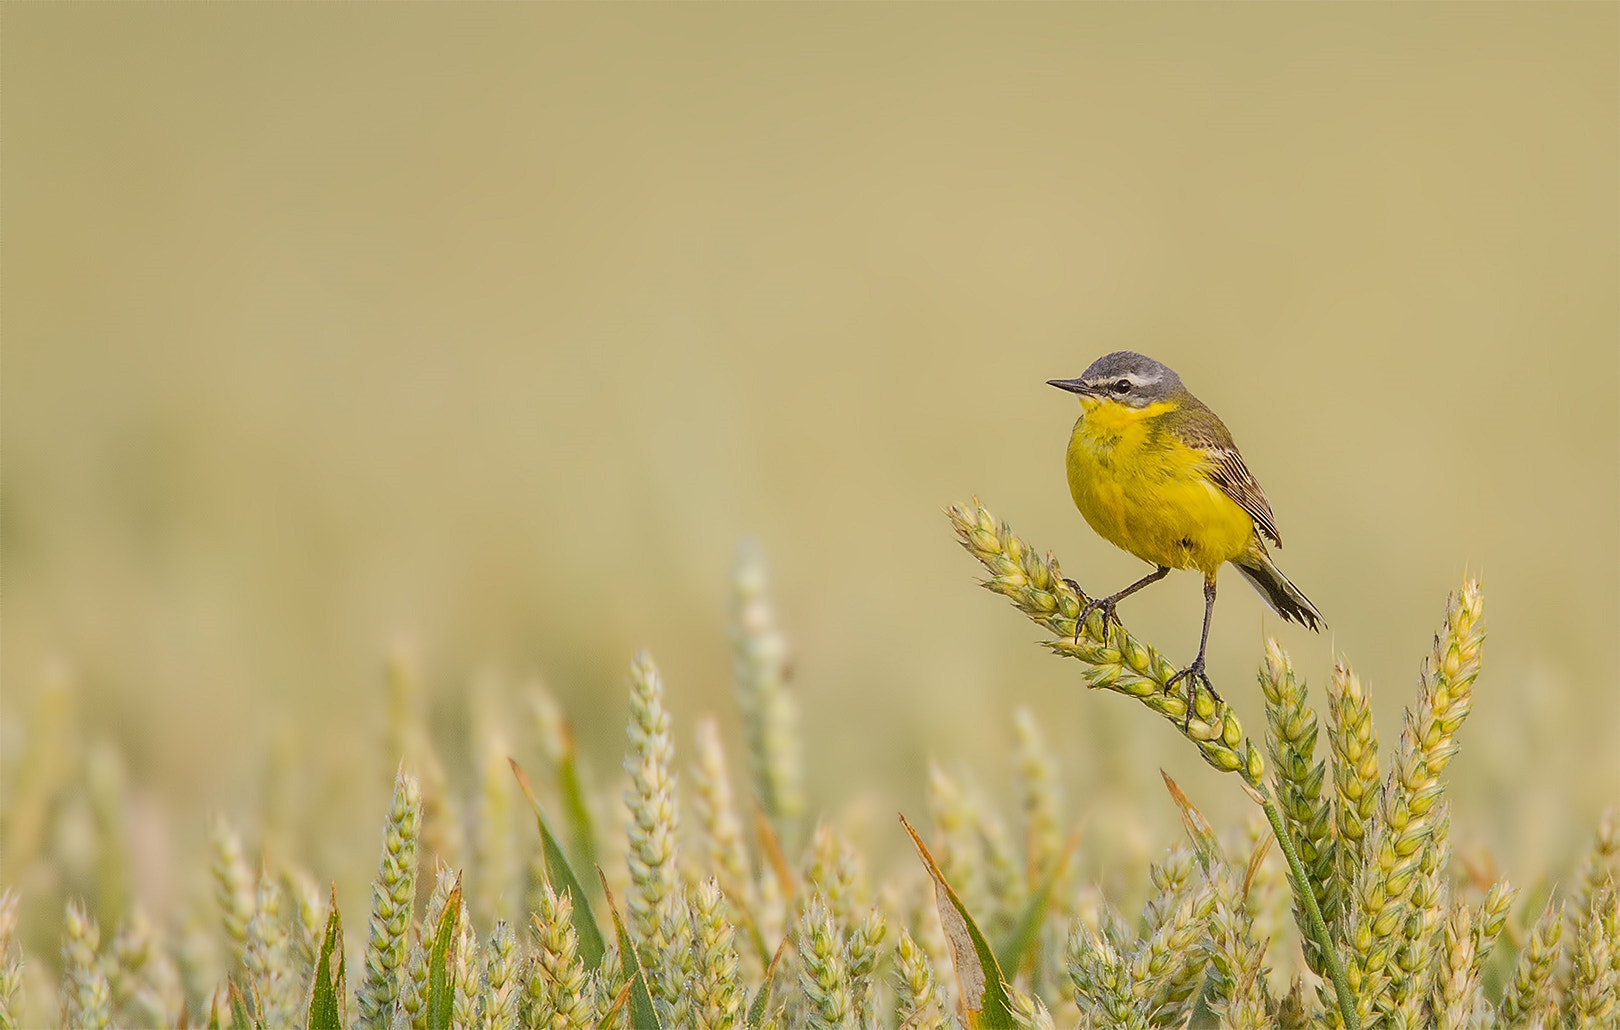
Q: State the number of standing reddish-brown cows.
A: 0